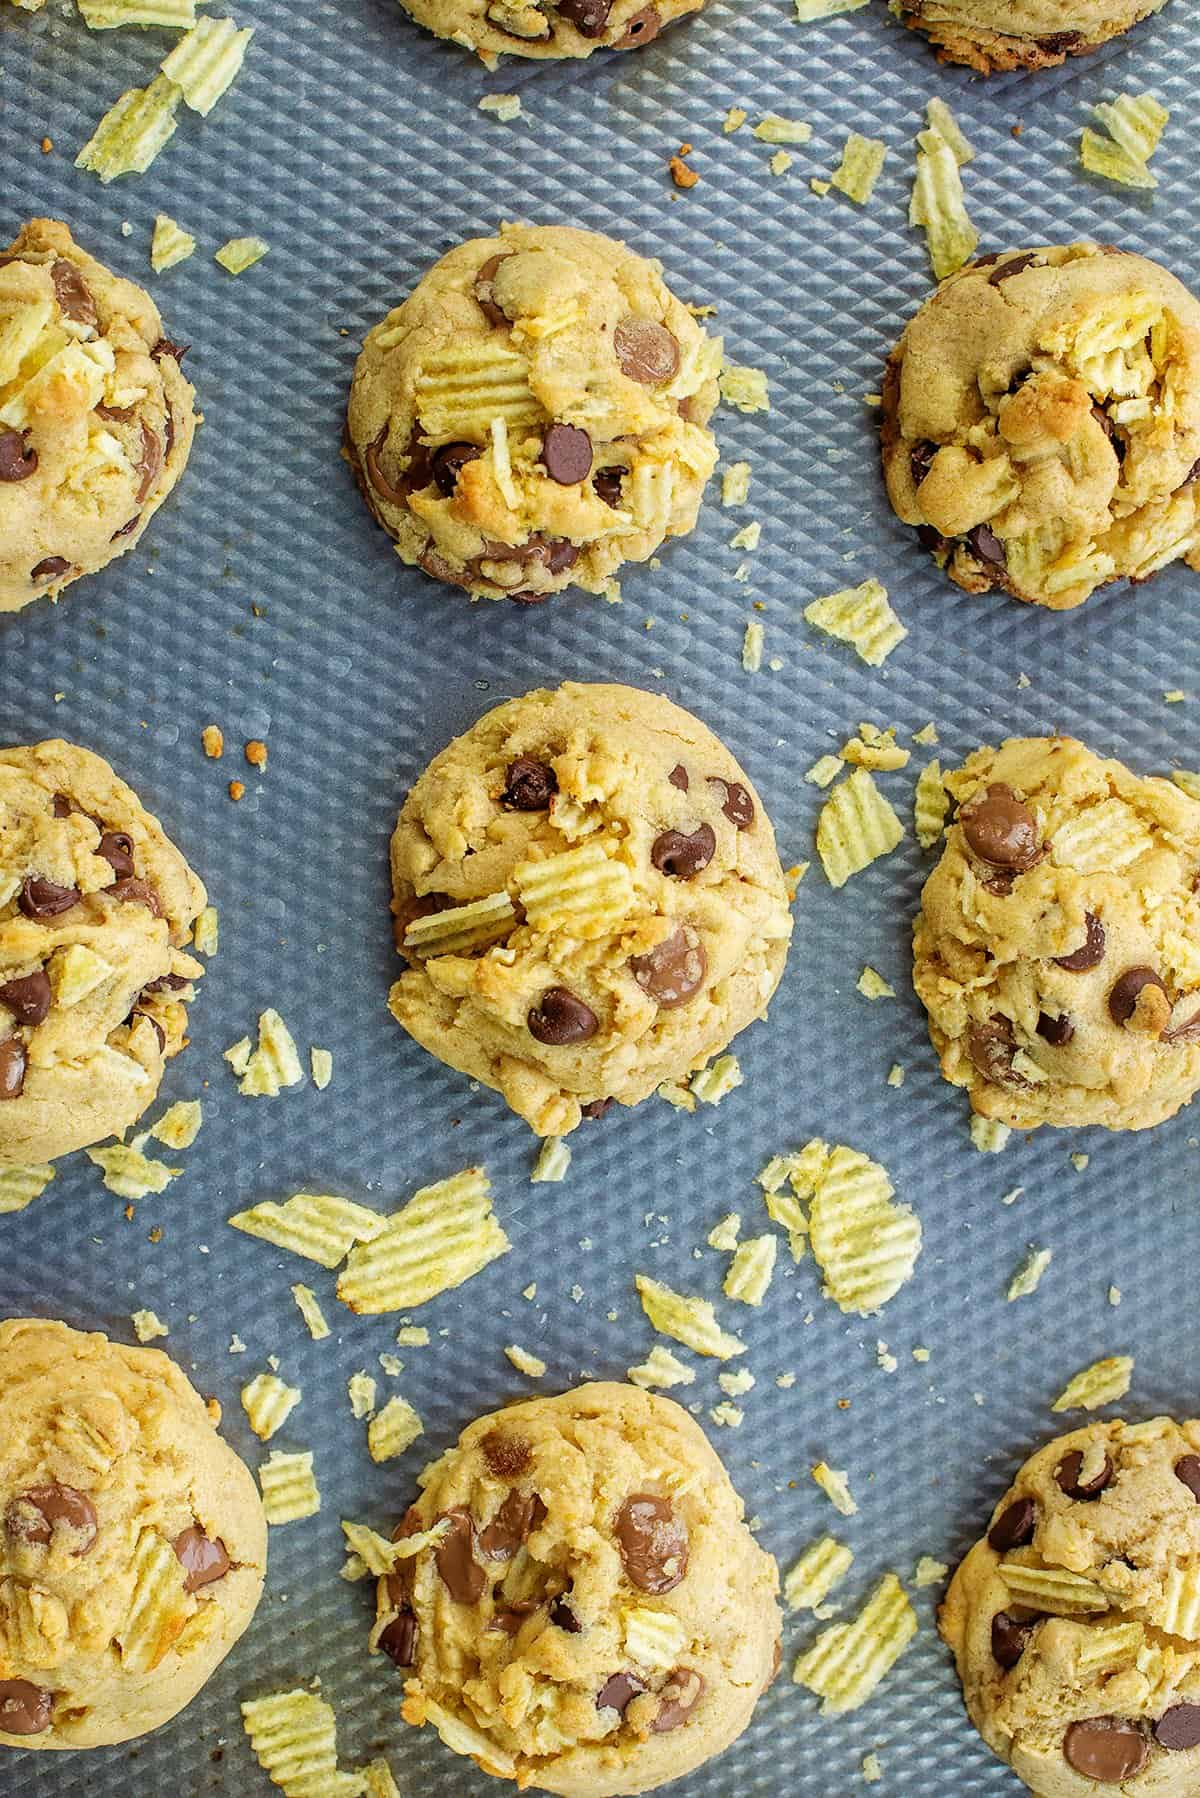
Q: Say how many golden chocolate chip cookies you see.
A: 11